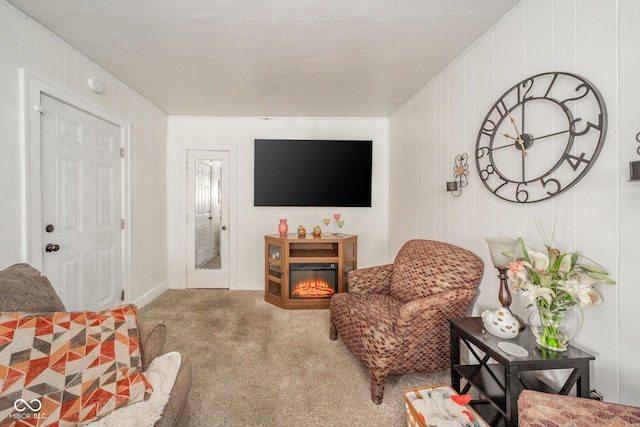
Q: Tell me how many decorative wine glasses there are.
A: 3